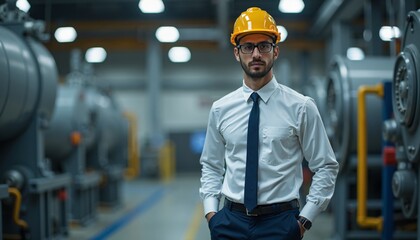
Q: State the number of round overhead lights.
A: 10